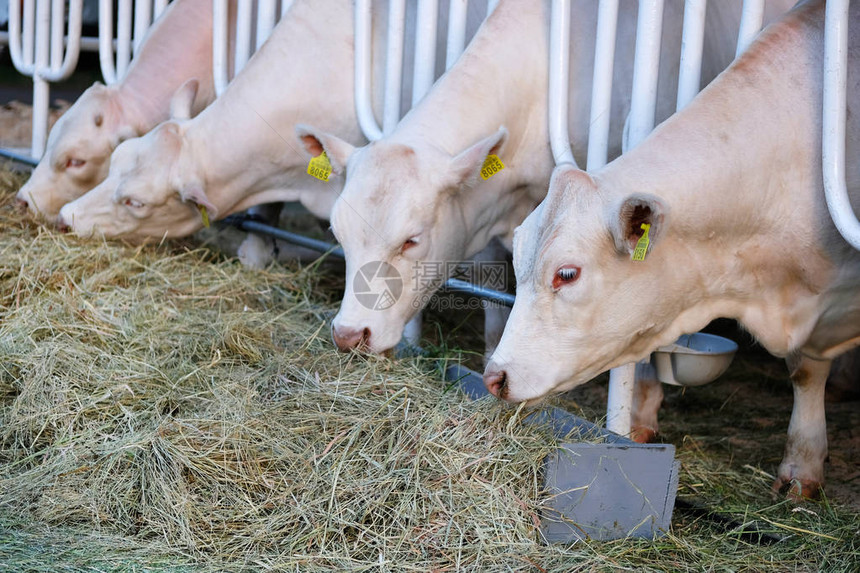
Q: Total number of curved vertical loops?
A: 6